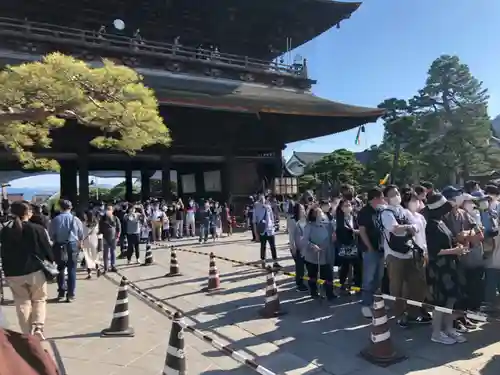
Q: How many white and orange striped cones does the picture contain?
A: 3